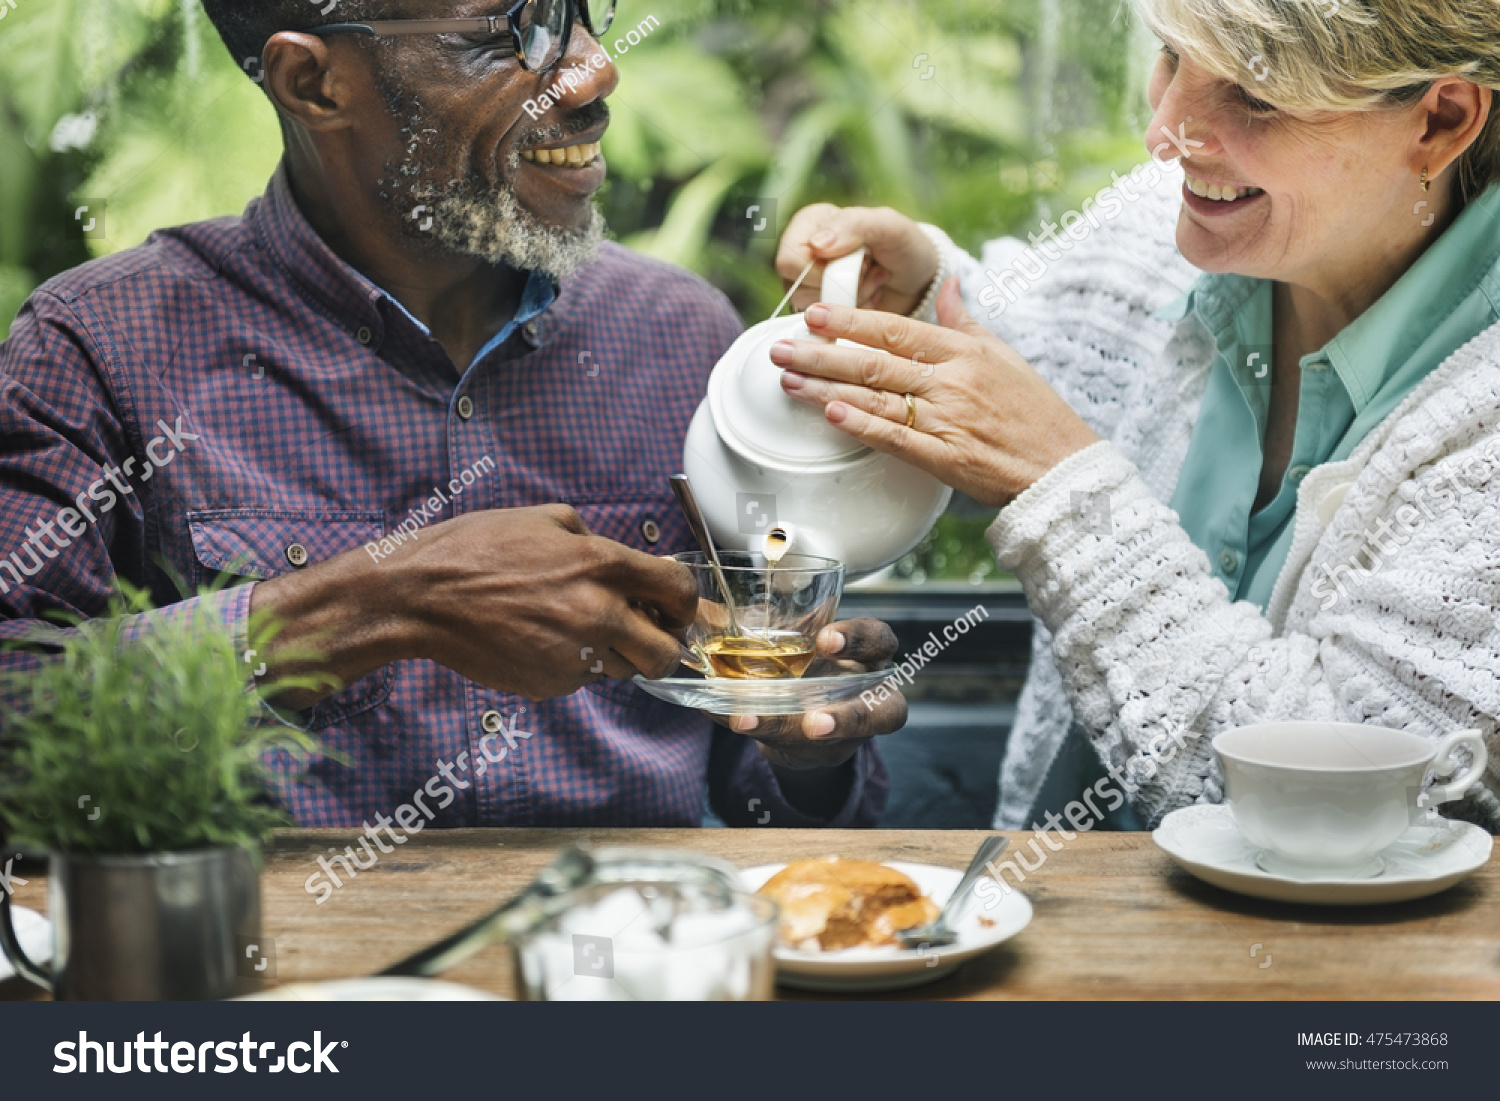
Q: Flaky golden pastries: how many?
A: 1